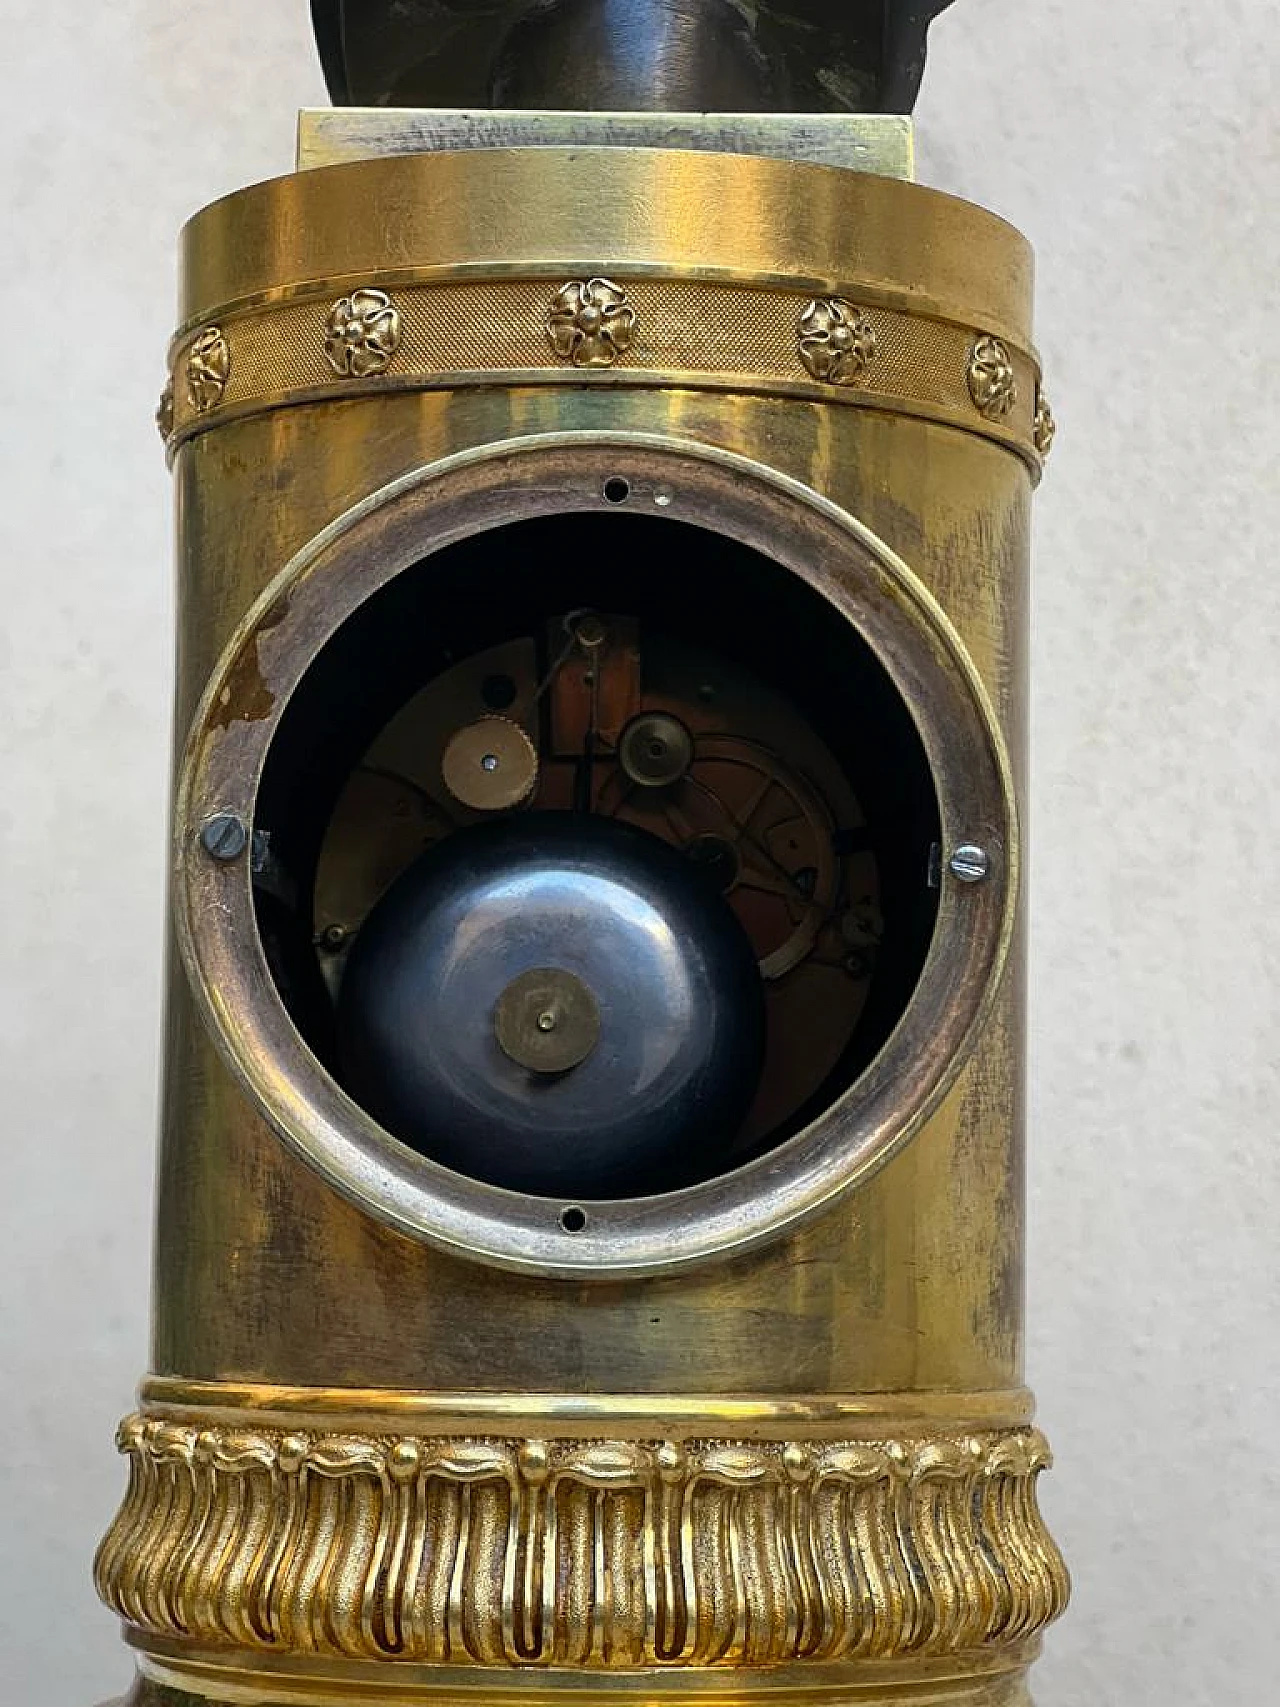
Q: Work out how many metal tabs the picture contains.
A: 2